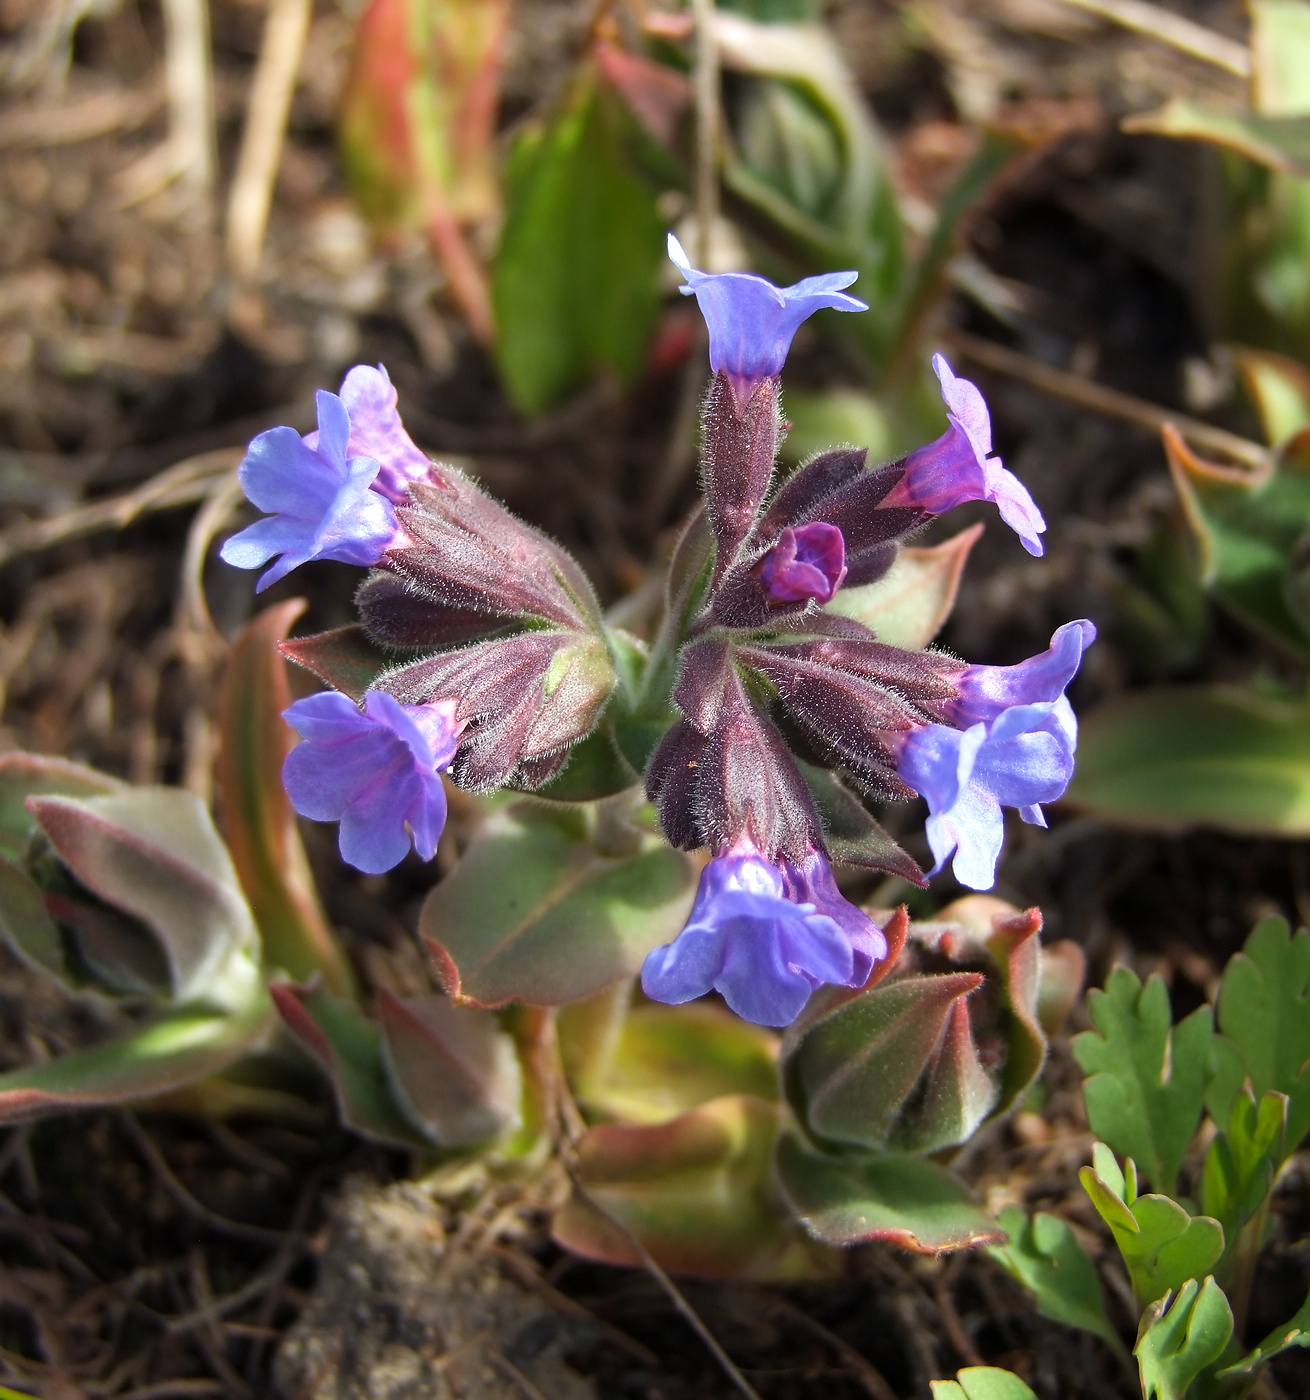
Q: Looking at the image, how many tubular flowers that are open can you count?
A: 9